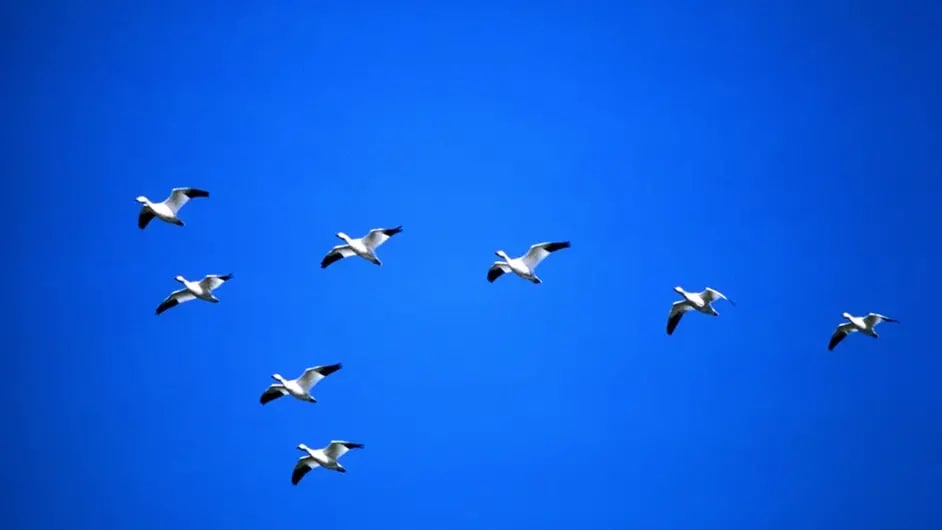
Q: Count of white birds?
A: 8